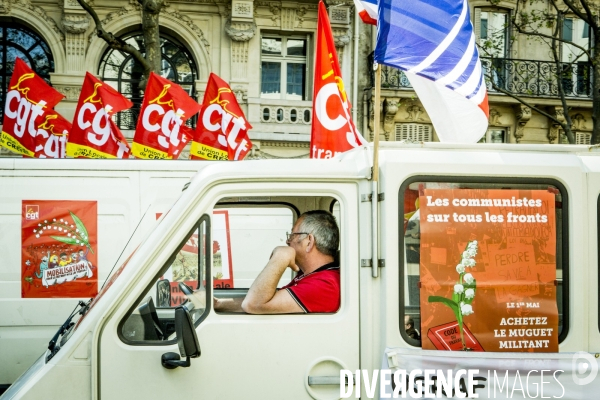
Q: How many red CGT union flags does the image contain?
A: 6